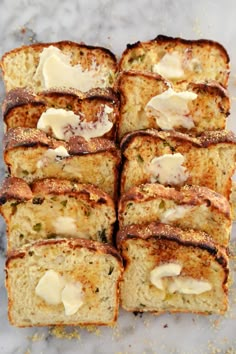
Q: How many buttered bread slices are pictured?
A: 10